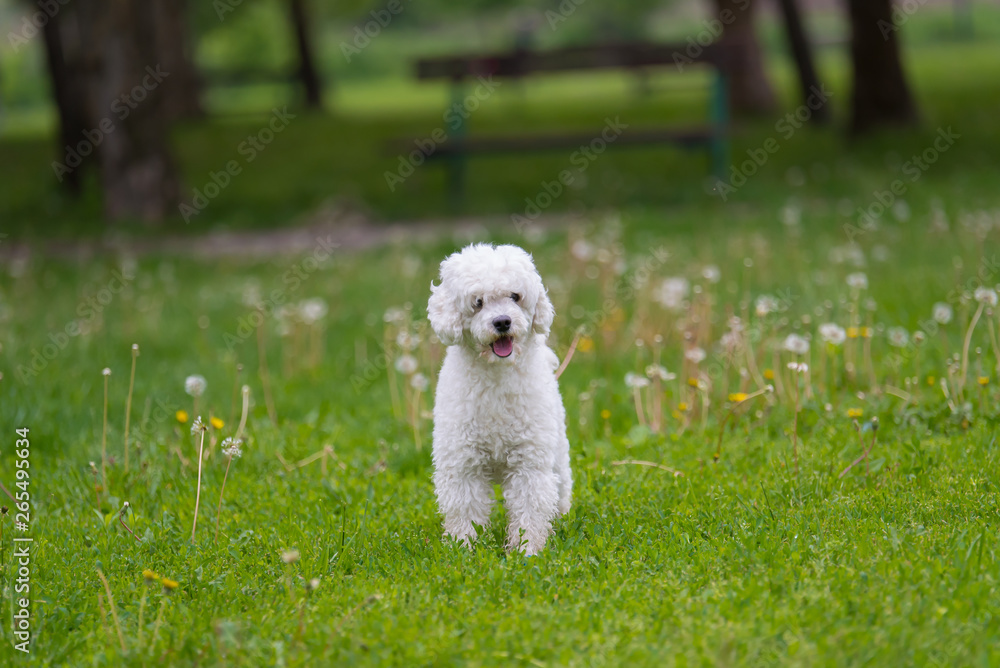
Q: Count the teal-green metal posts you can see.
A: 2